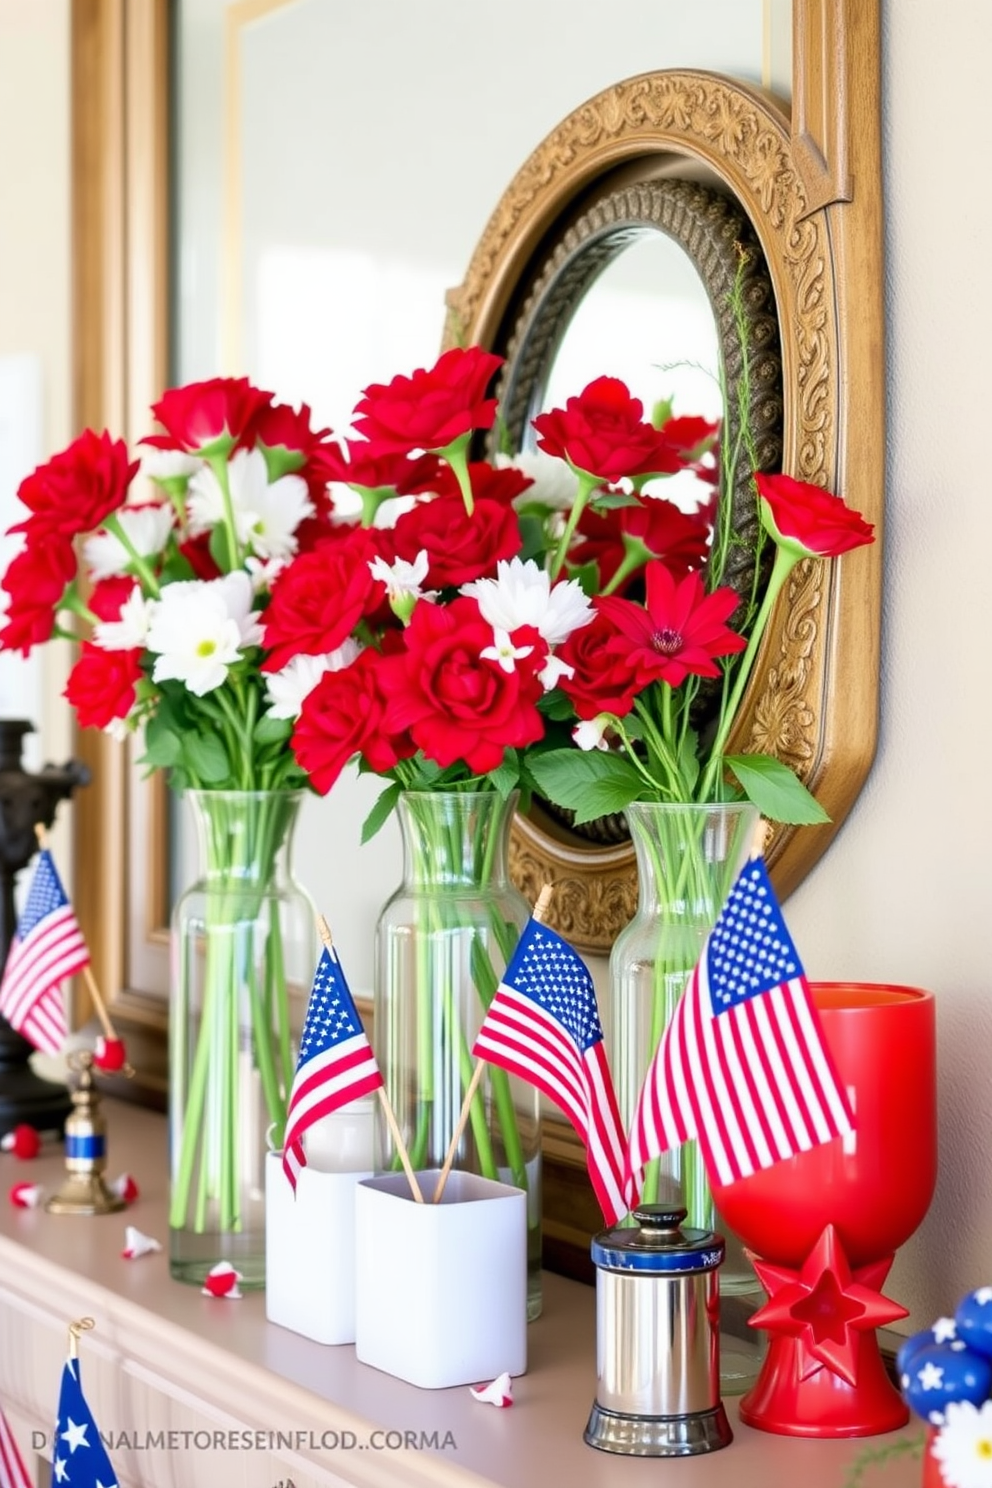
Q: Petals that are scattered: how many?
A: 6